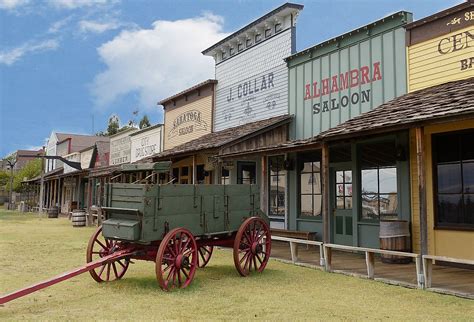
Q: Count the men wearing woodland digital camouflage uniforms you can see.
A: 0